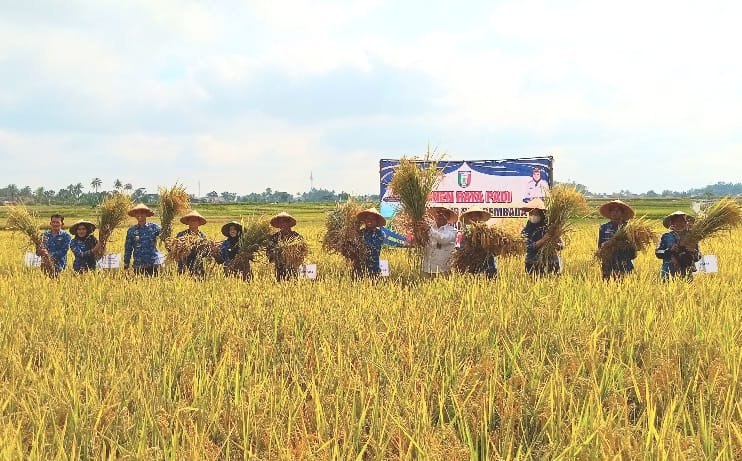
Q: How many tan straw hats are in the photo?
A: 11